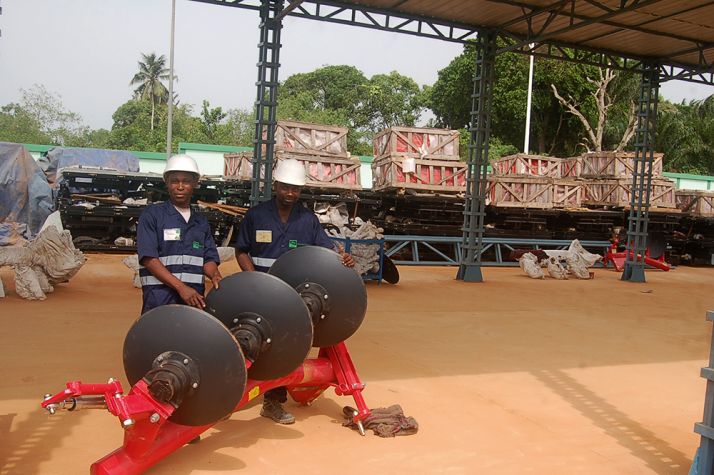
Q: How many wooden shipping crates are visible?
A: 12